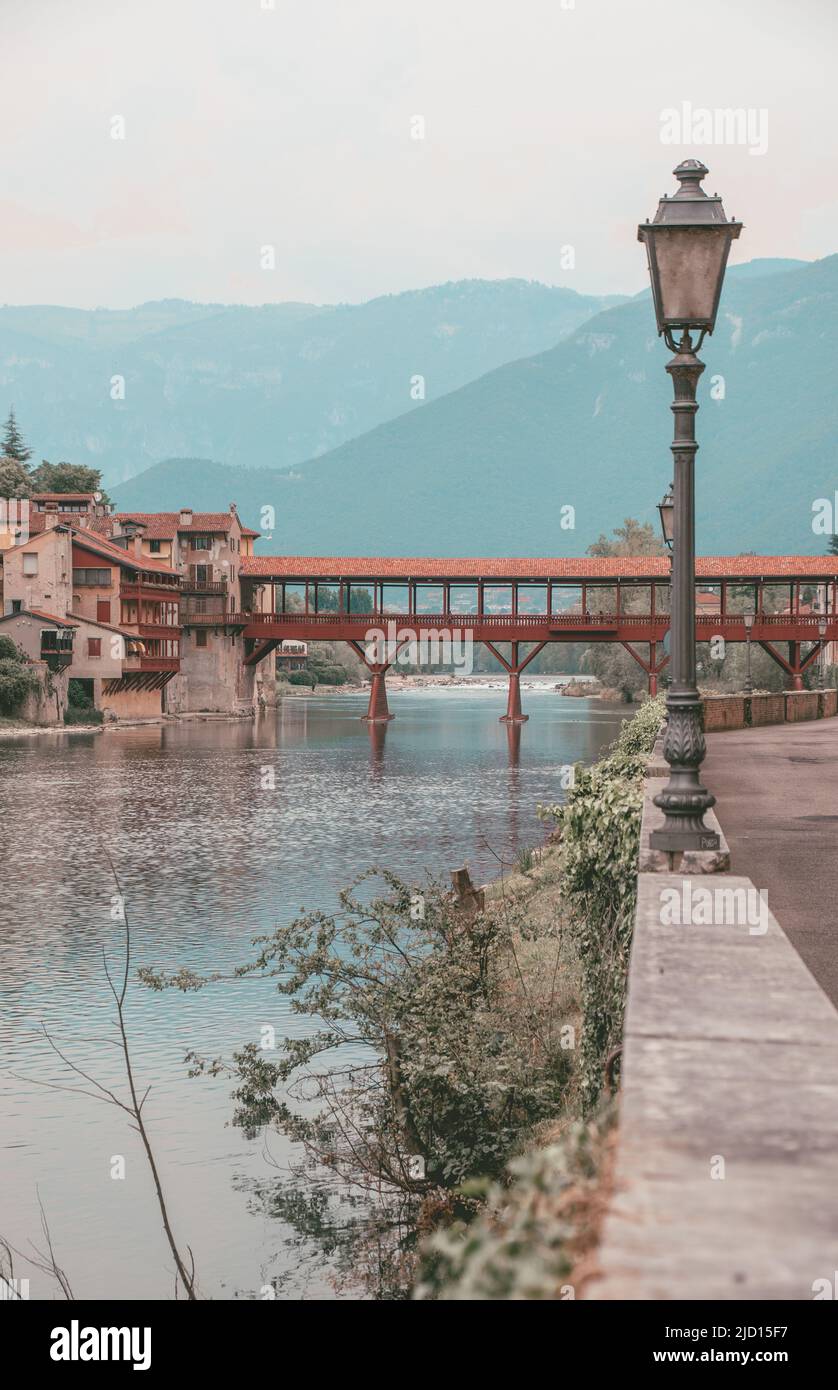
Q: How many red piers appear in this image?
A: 4